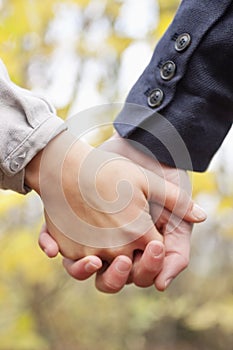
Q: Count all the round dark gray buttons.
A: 3